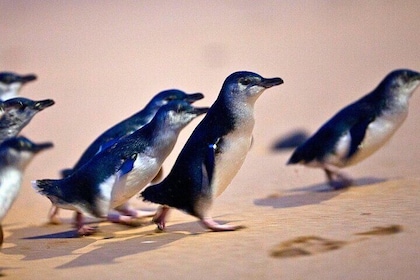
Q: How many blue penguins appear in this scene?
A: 7